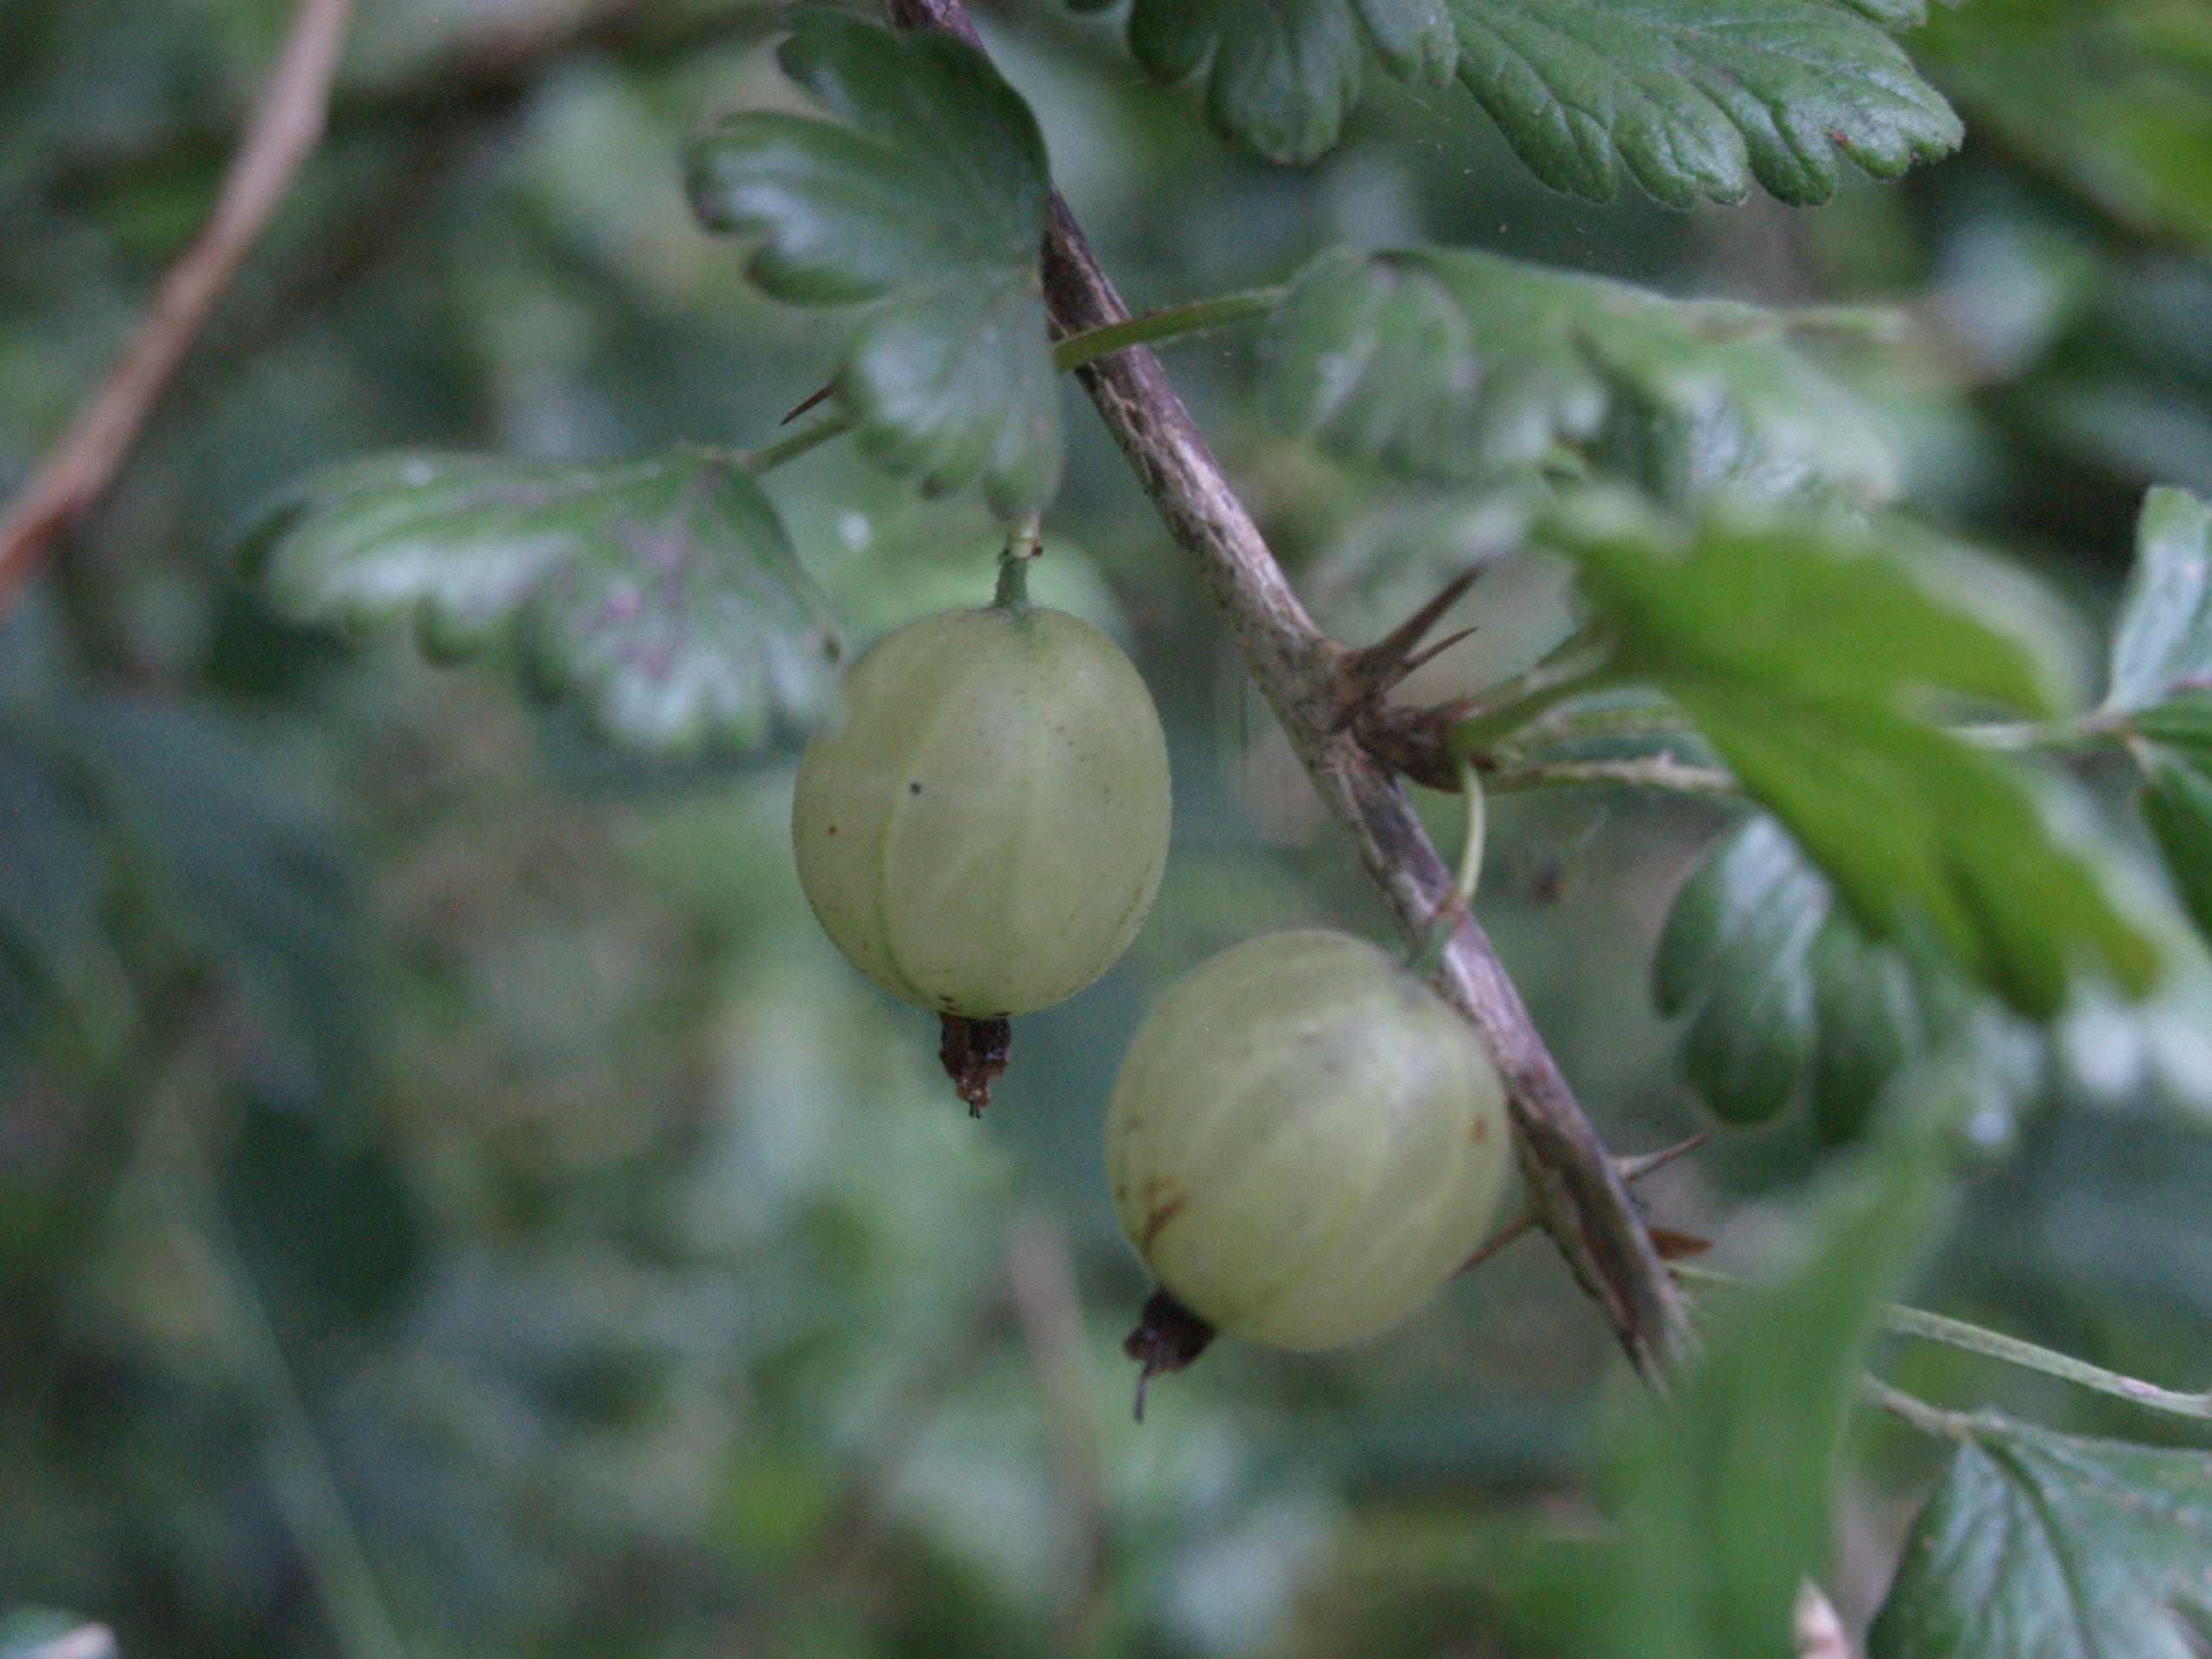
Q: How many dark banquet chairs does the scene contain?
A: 0